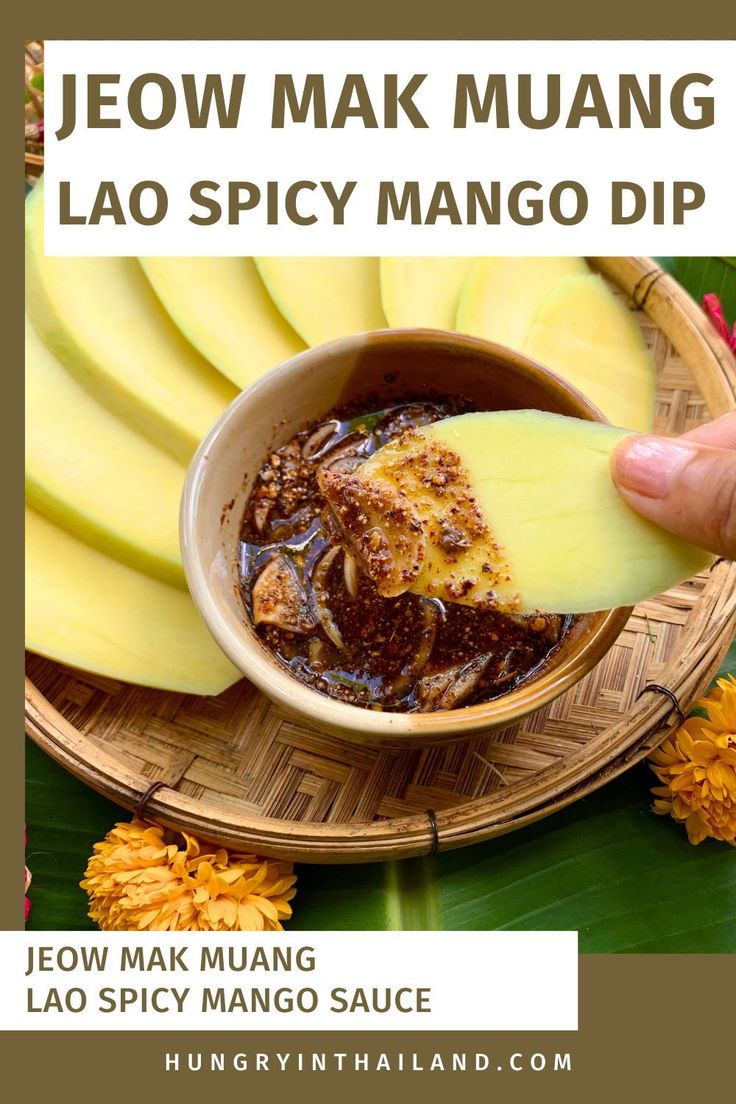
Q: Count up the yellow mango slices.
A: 9